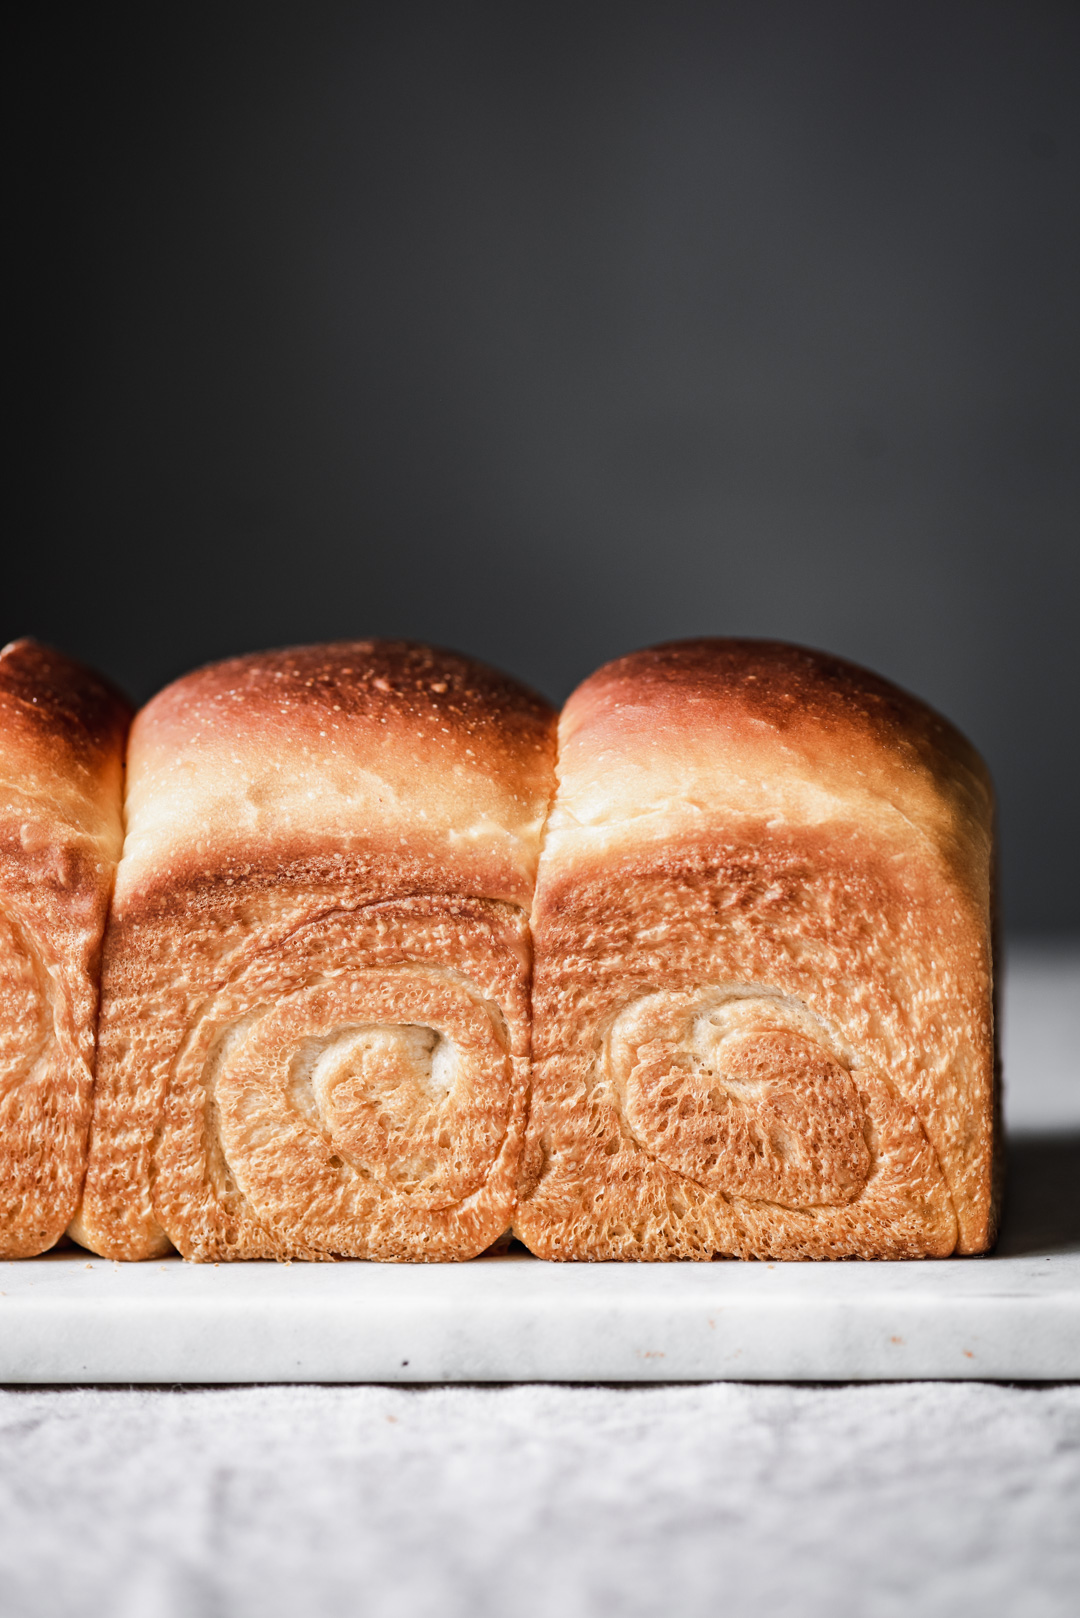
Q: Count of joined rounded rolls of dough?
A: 3